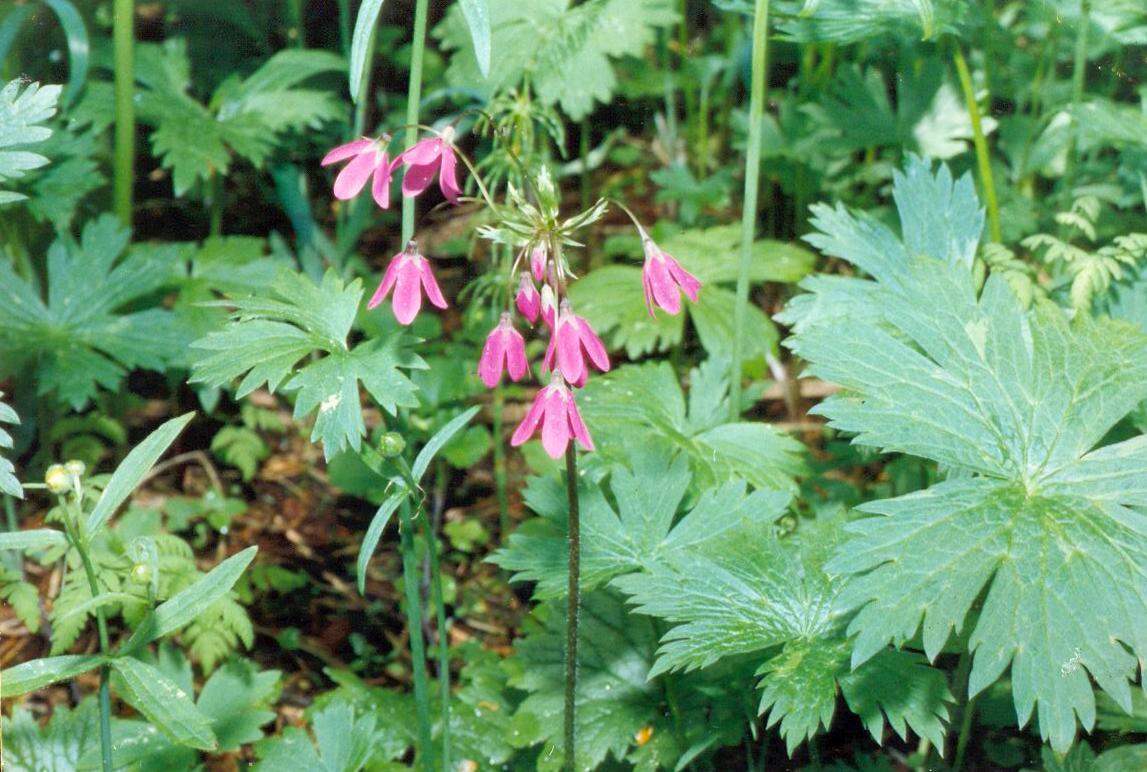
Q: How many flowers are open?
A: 7